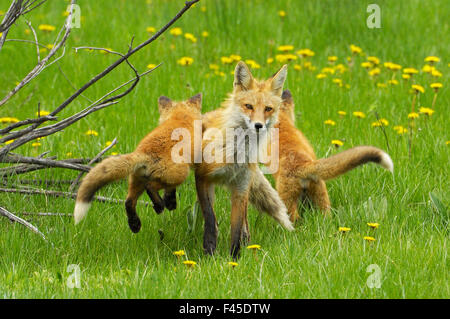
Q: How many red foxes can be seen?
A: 3